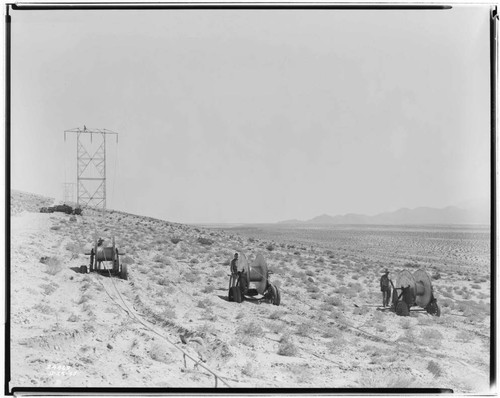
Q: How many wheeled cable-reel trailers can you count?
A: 3